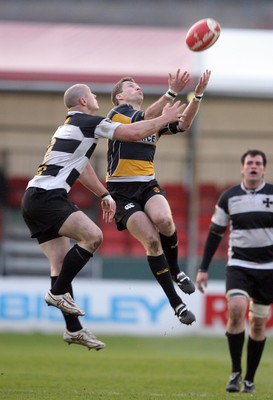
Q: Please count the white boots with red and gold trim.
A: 2